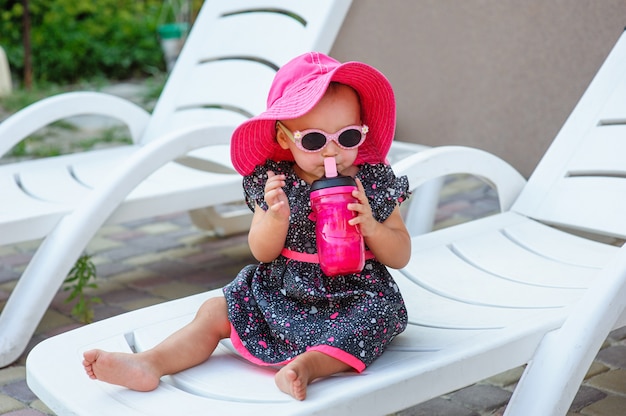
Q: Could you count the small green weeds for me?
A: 1